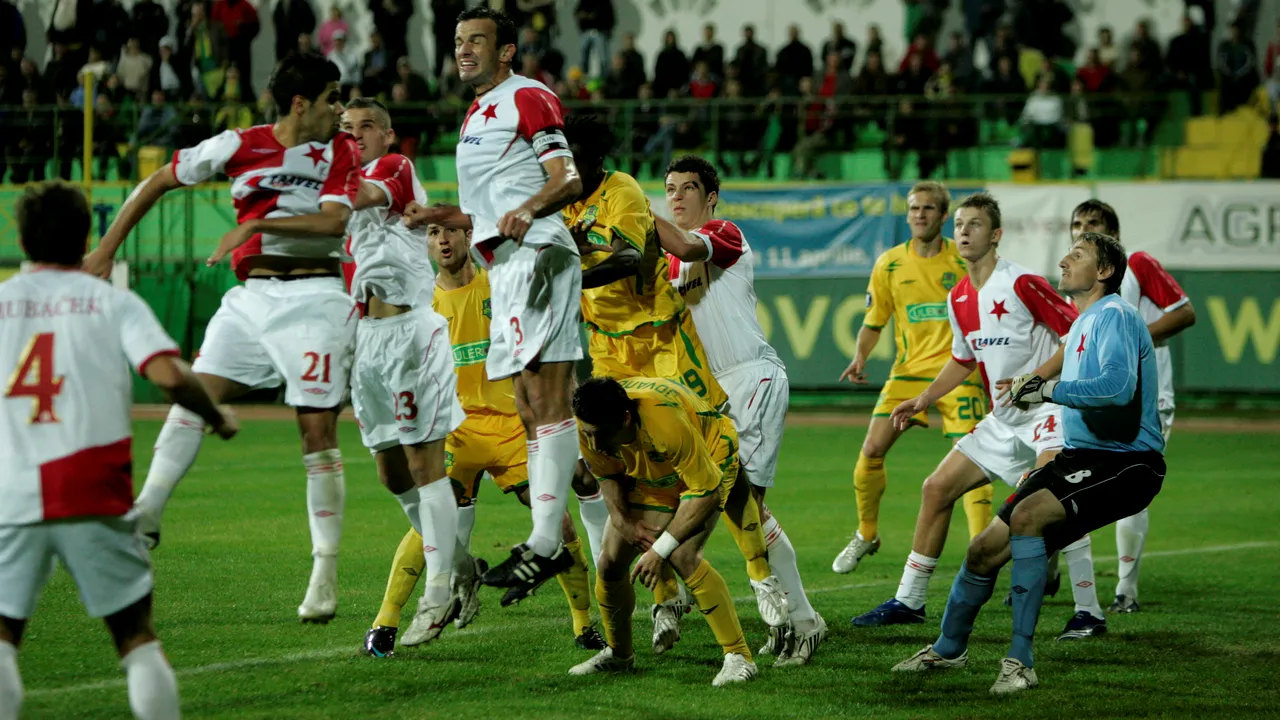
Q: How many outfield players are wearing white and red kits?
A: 7